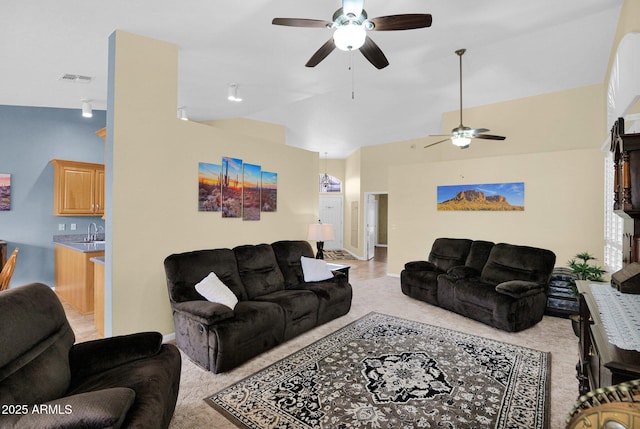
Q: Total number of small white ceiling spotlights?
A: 3